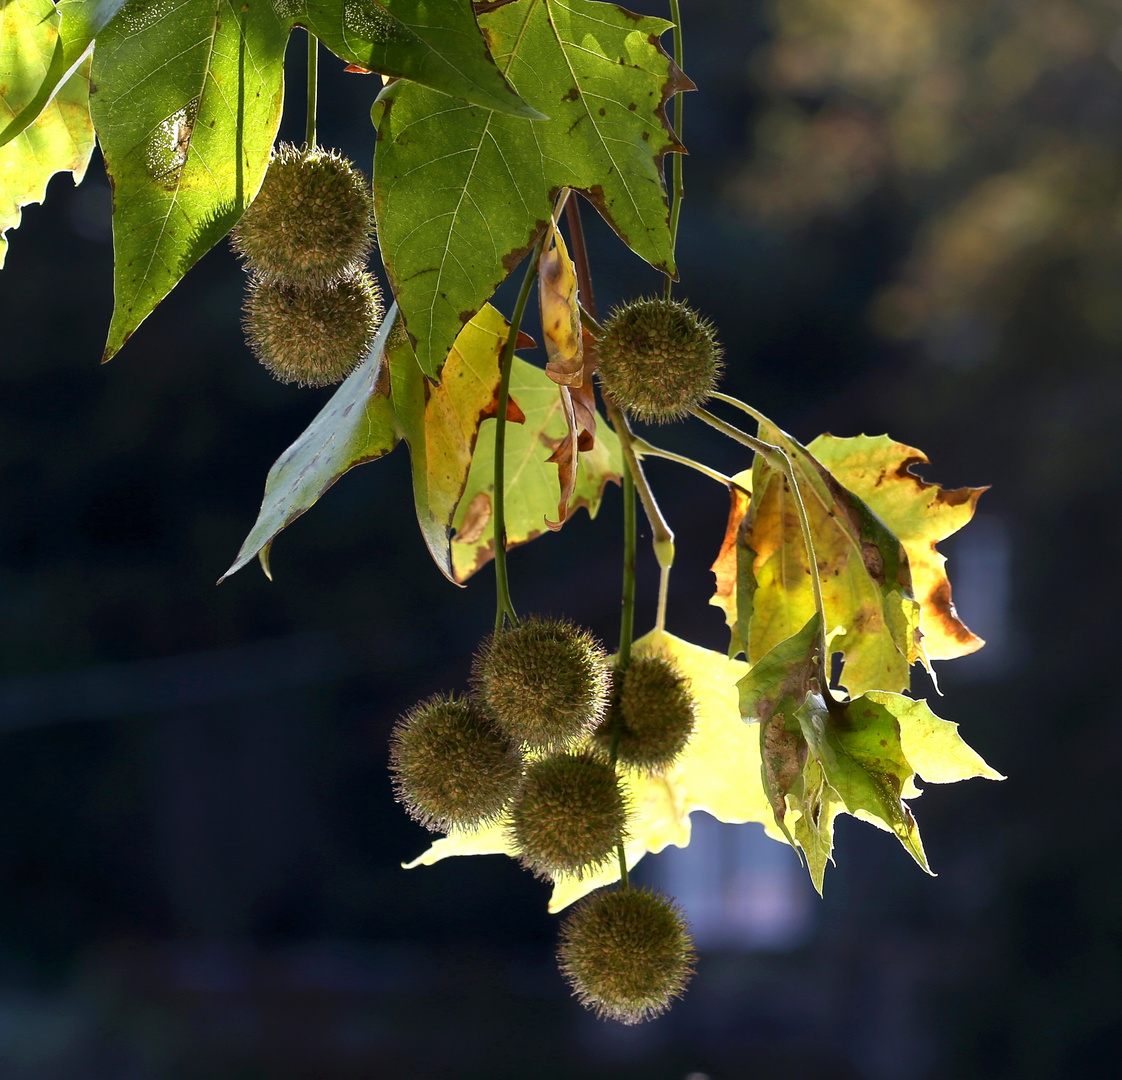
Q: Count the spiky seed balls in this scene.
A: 8